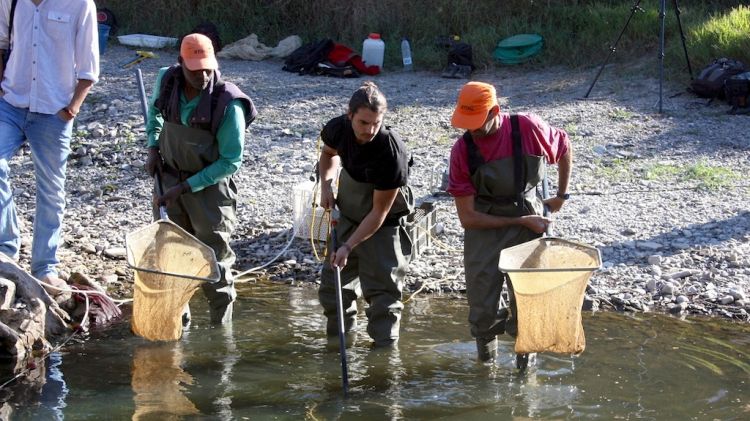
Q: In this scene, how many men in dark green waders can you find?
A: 3